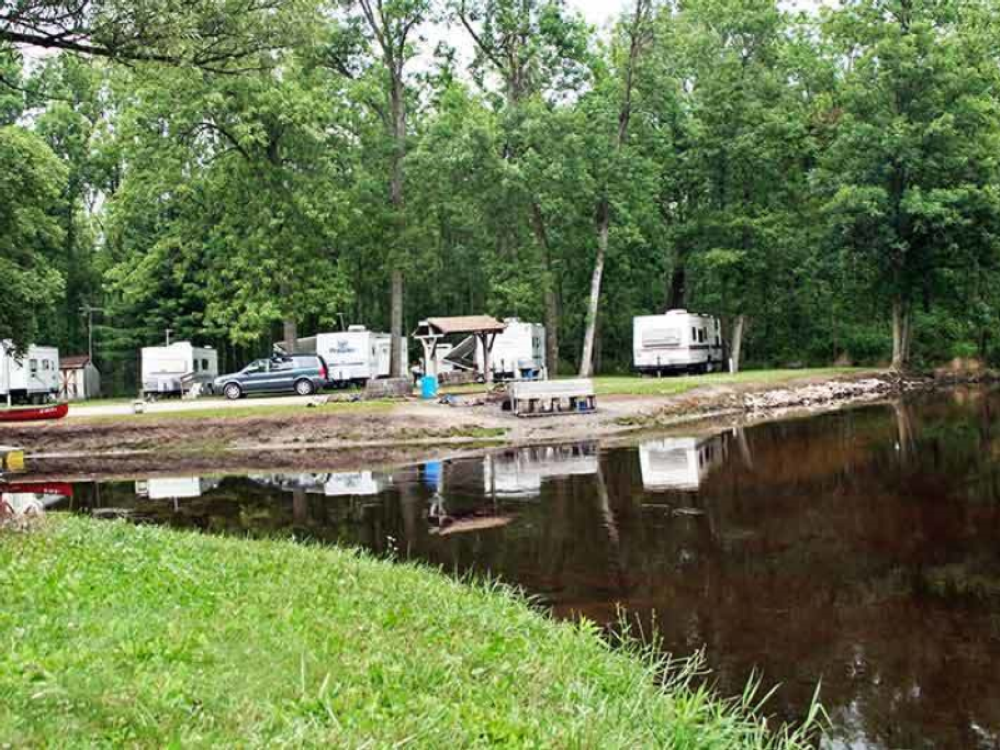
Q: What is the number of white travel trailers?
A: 5